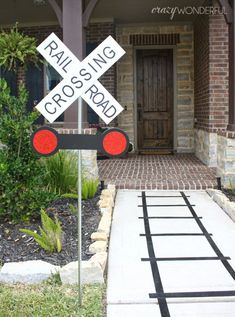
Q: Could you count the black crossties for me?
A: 6